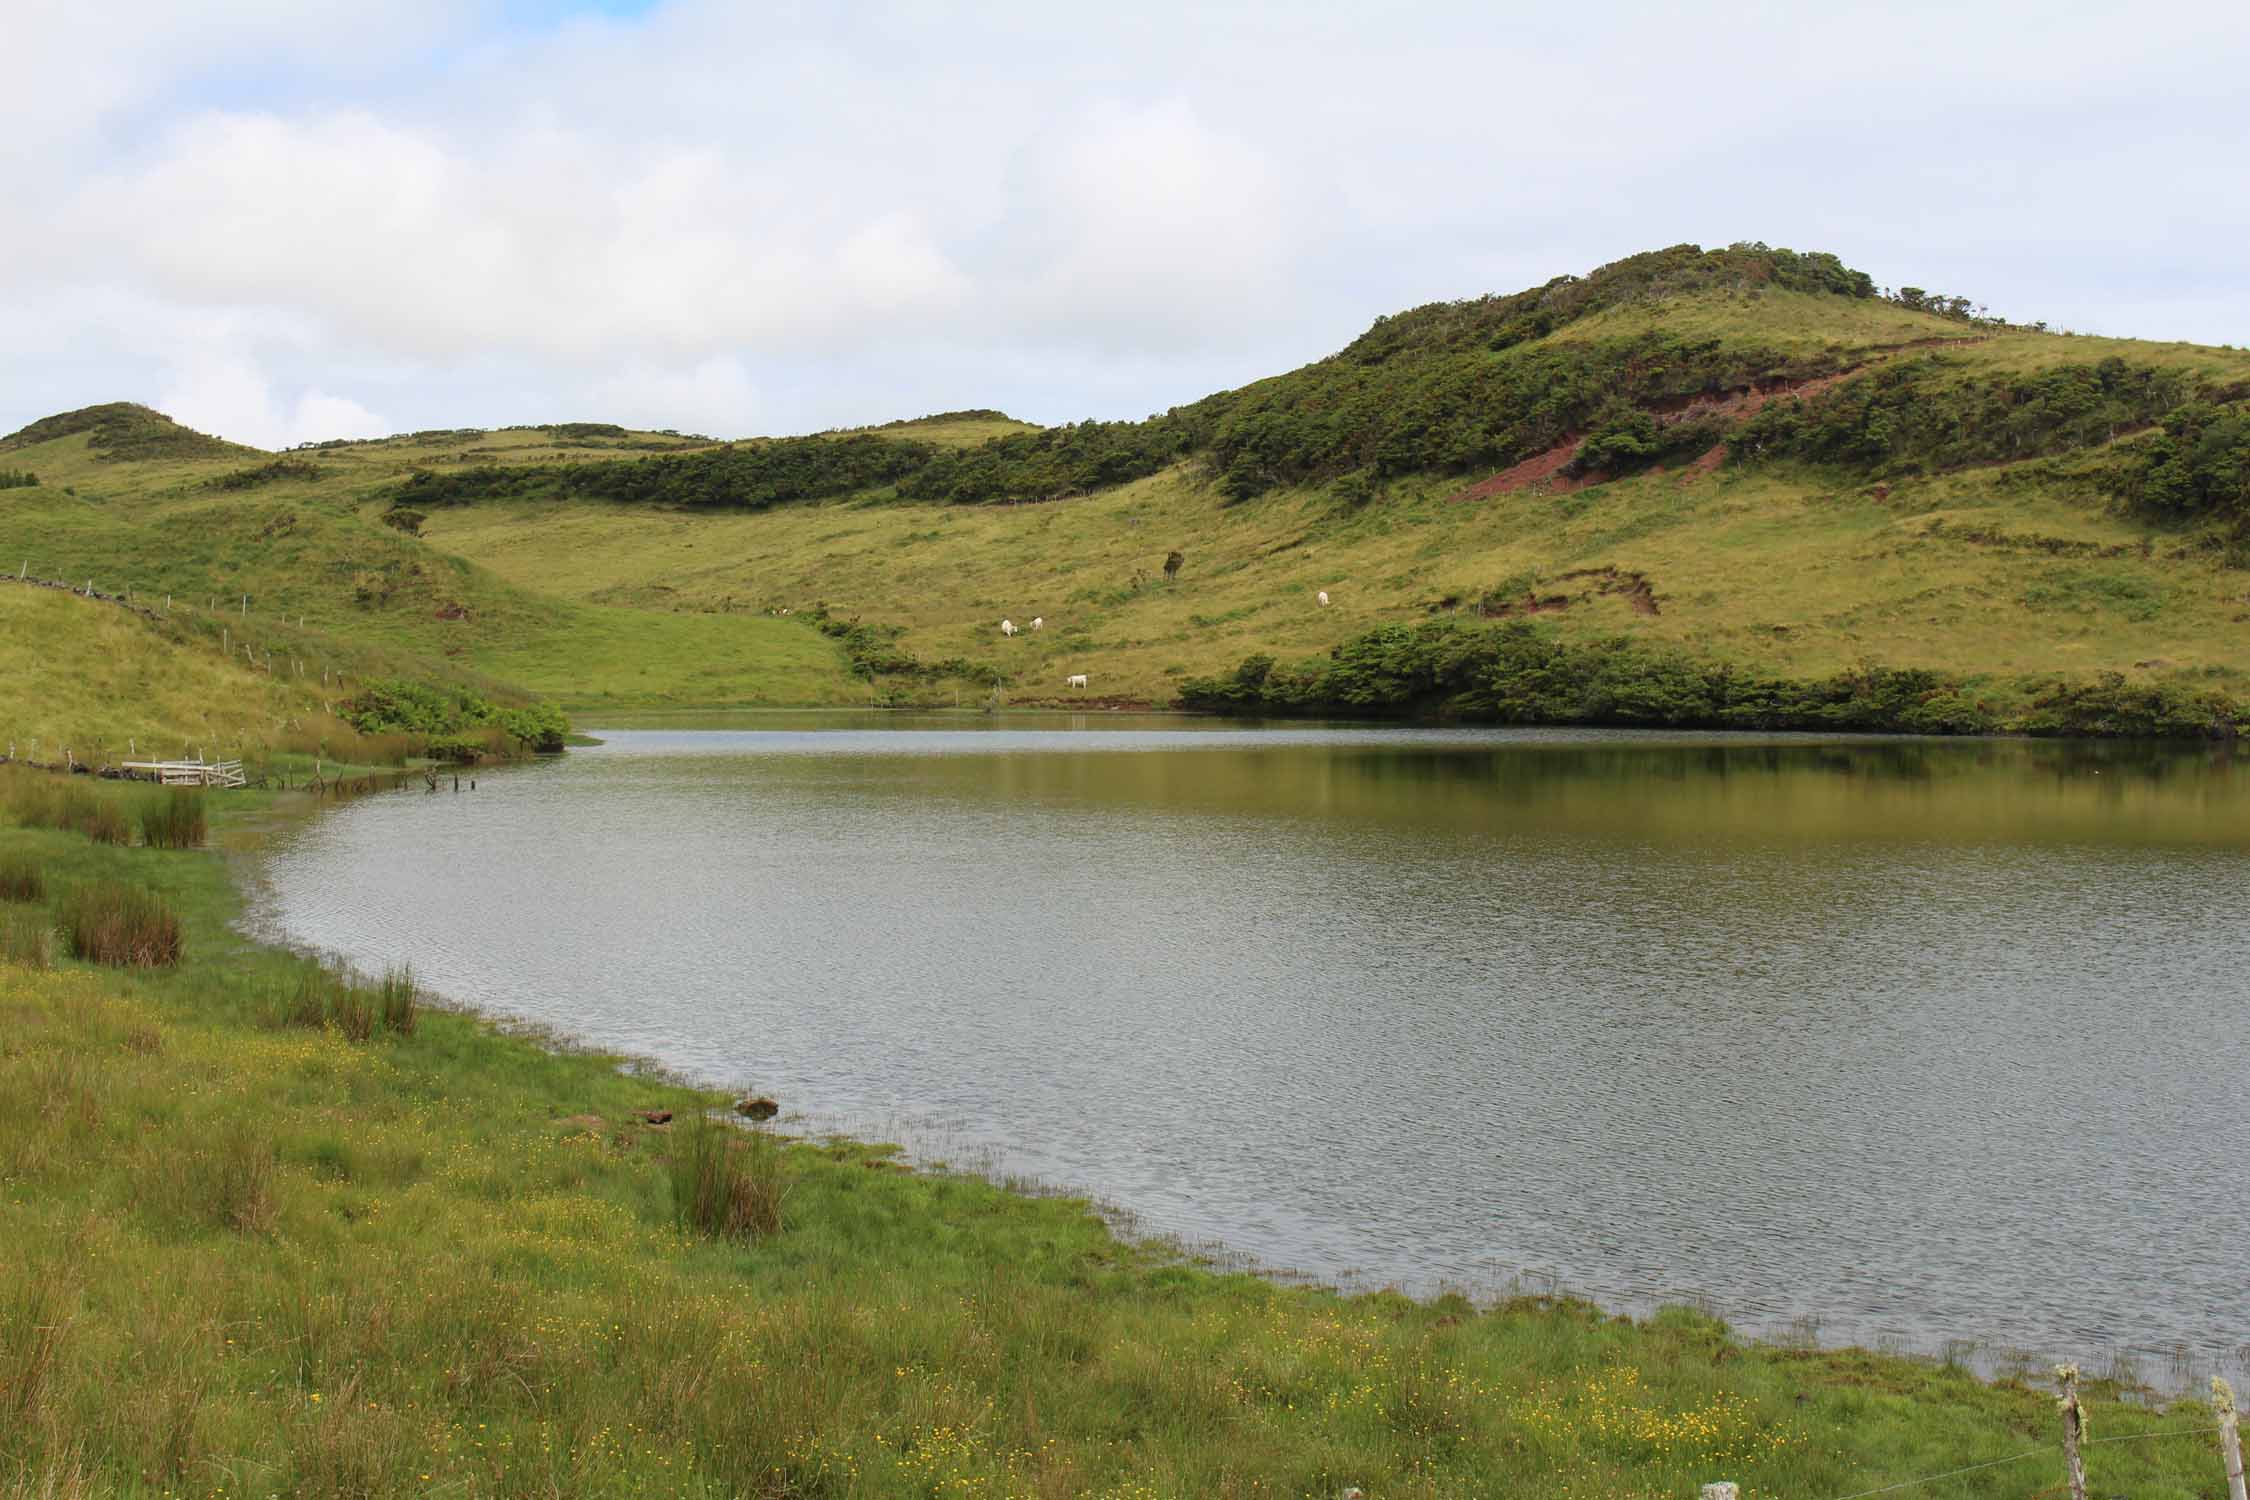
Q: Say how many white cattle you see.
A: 4